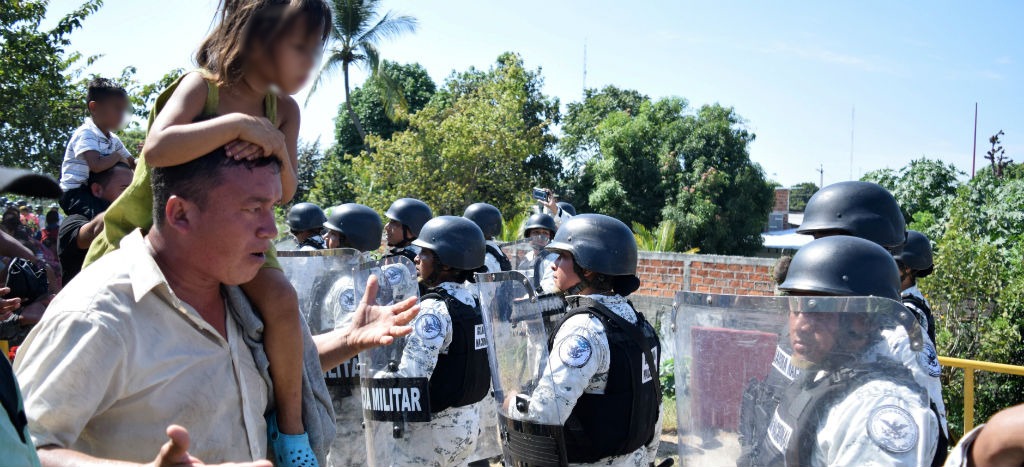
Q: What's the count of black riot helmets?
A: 11